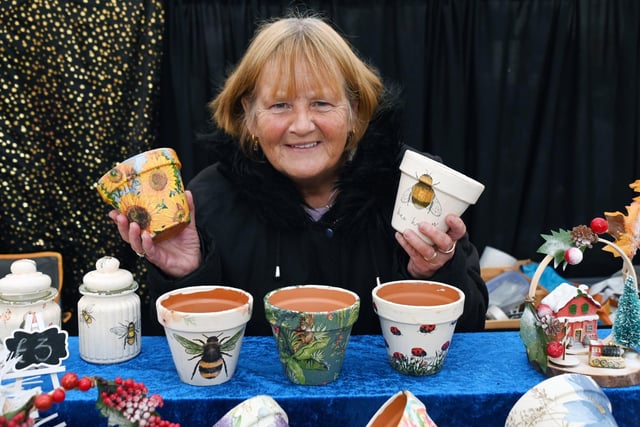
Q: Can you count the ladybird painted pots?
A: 1